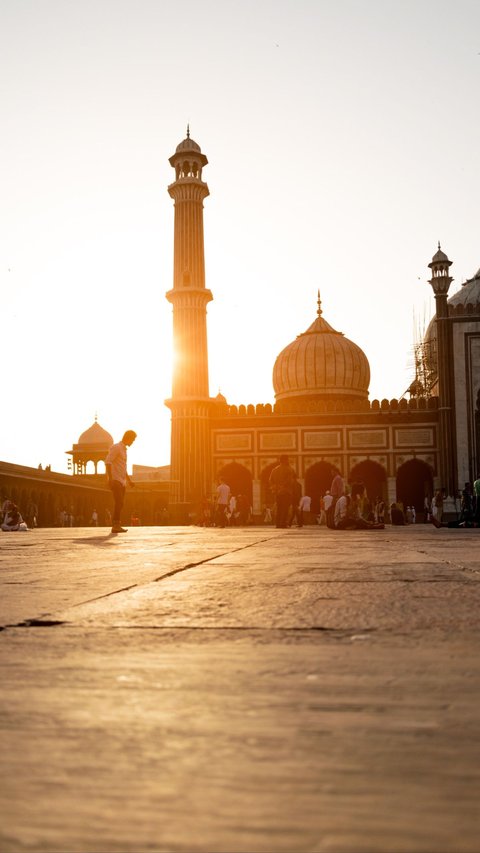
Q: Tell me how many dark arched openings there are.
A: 5